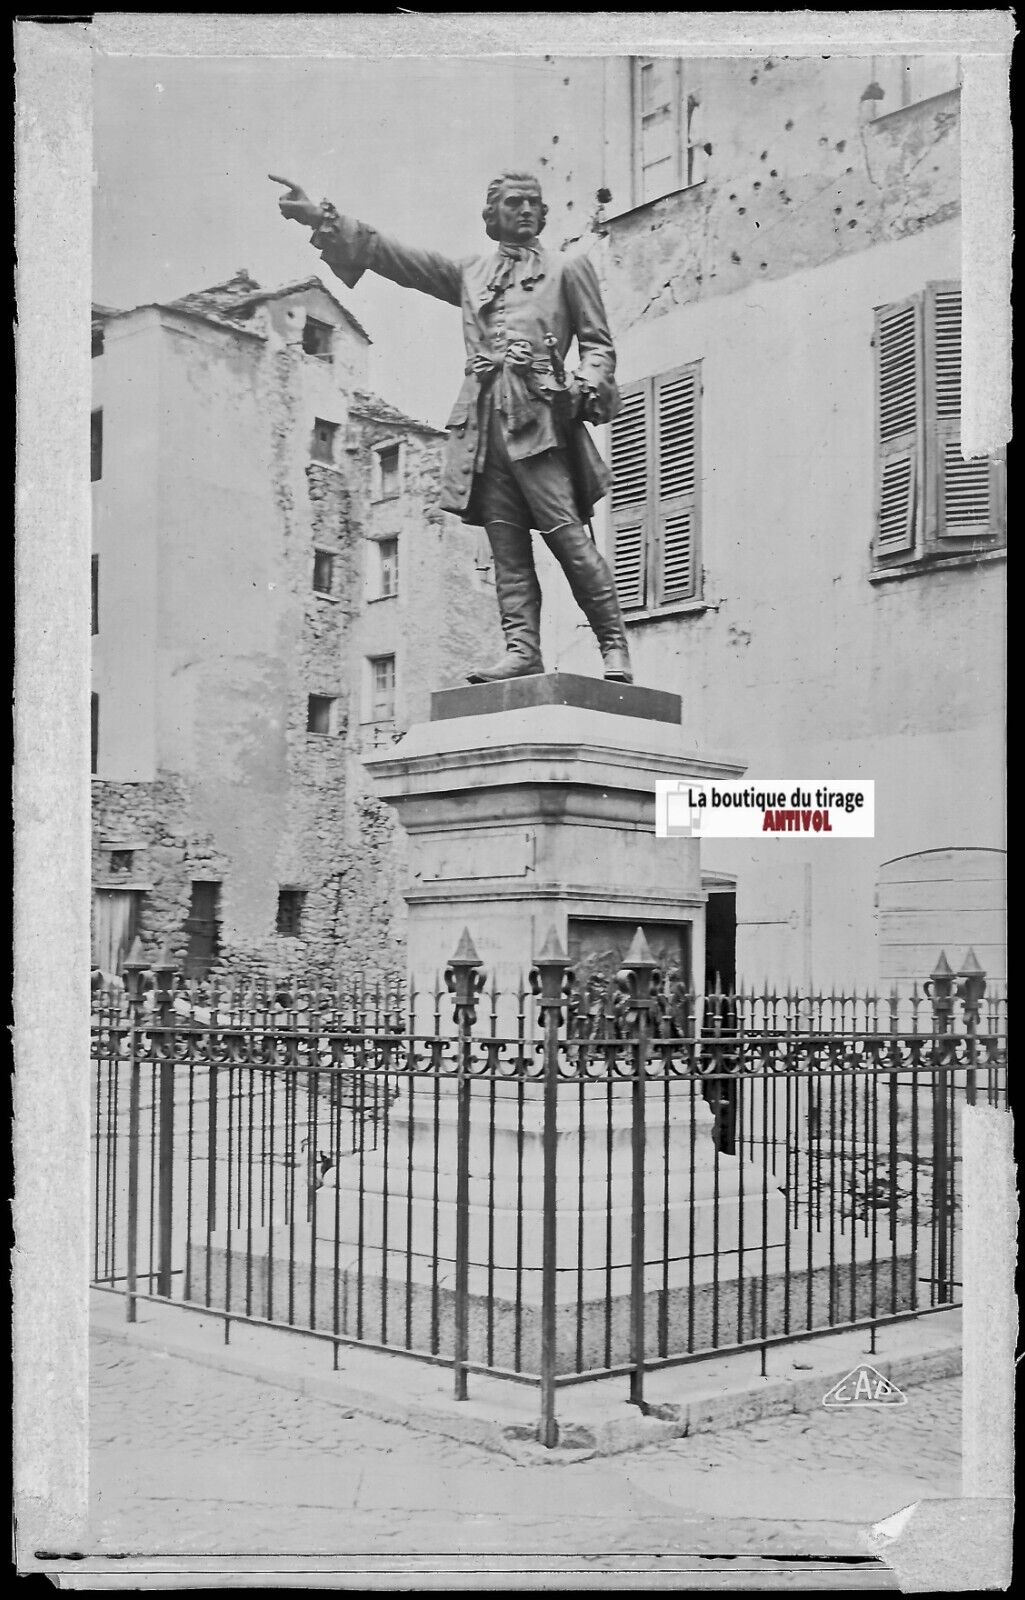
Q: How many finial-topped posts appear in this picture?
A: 7